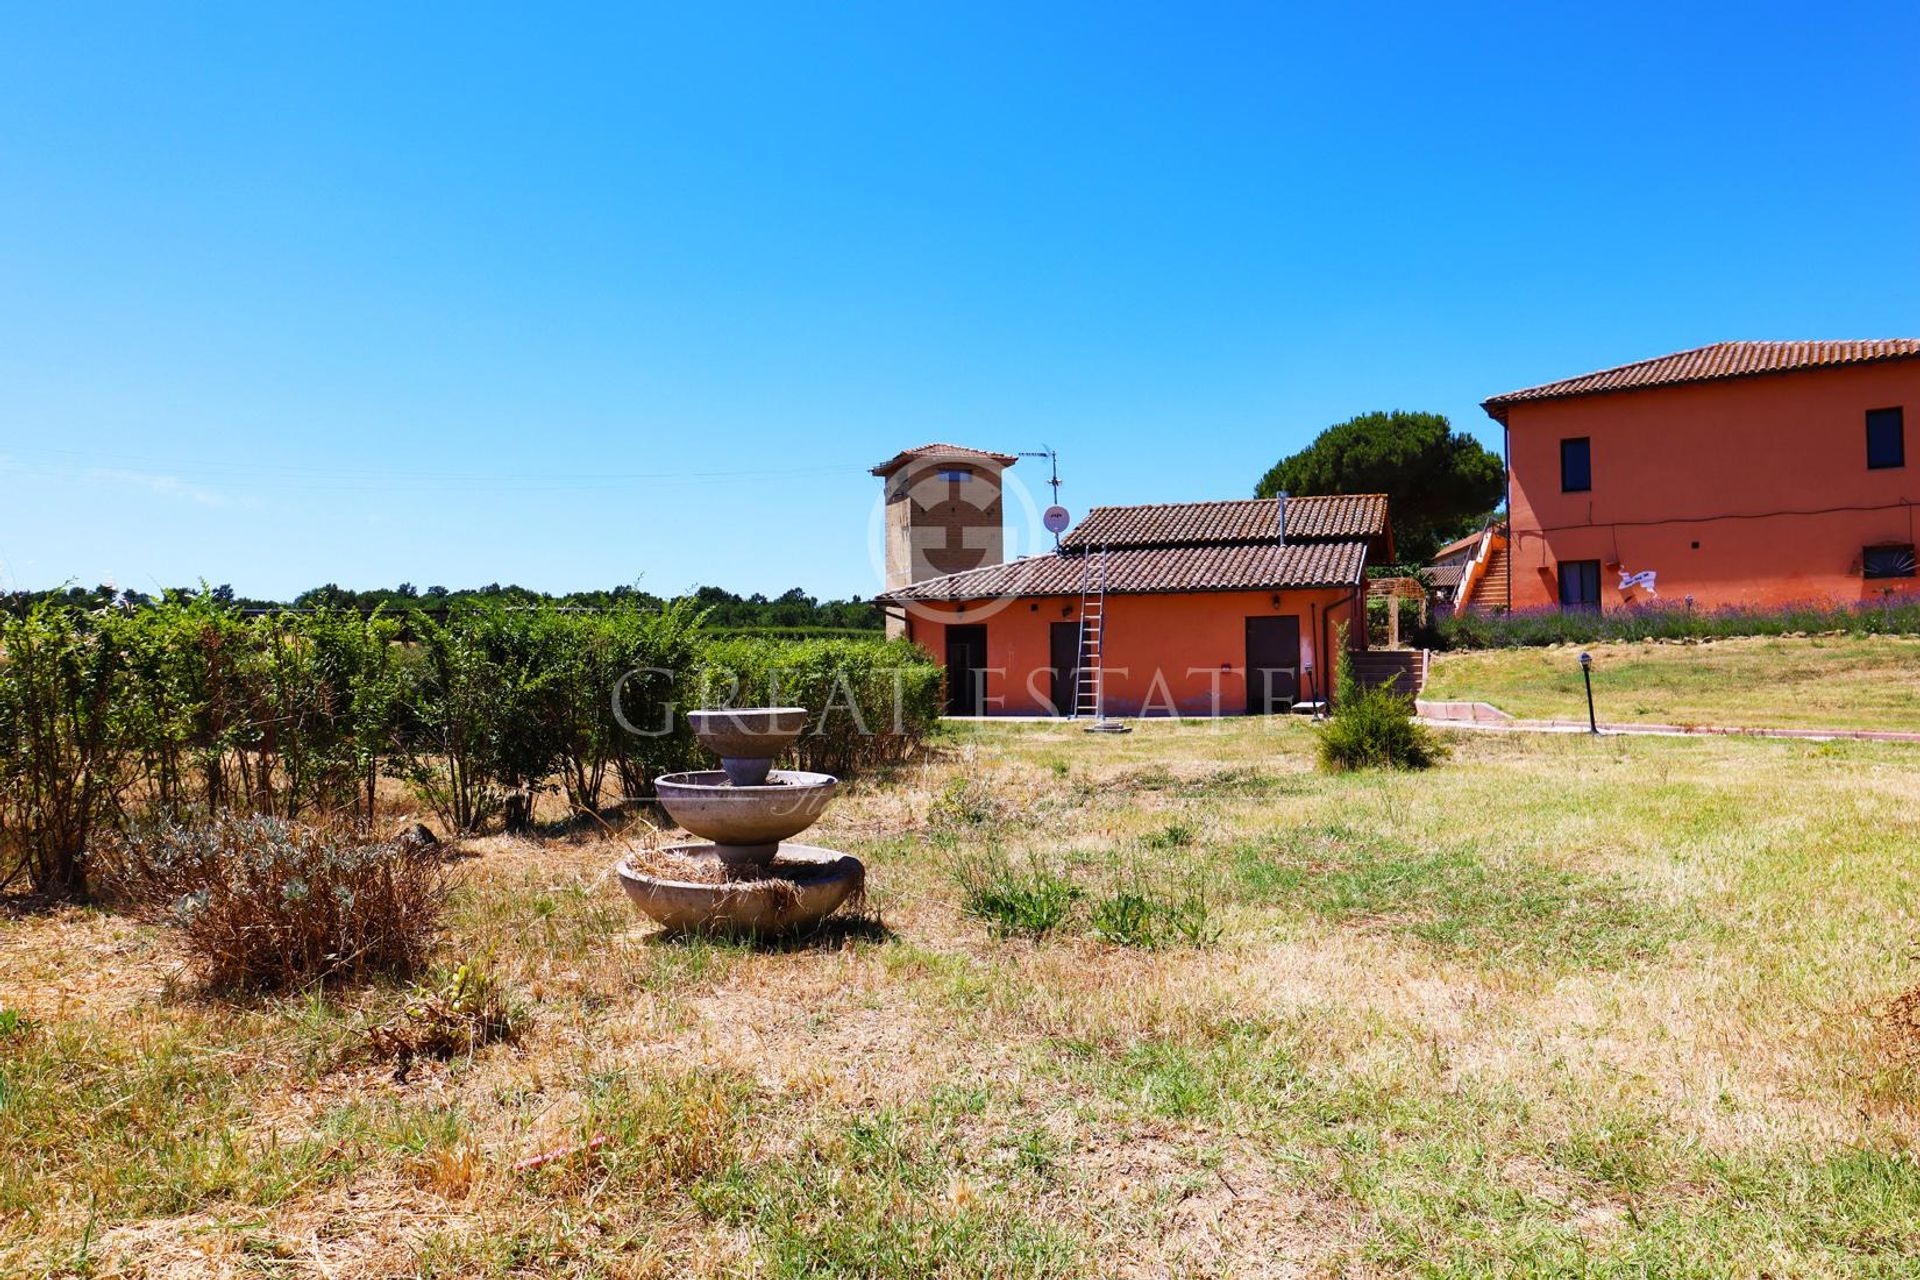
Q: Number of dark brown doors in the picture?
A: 3